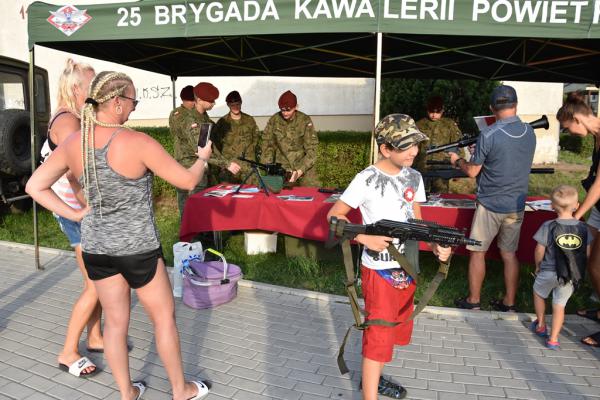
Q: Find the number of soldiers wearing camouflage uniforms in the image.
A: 5